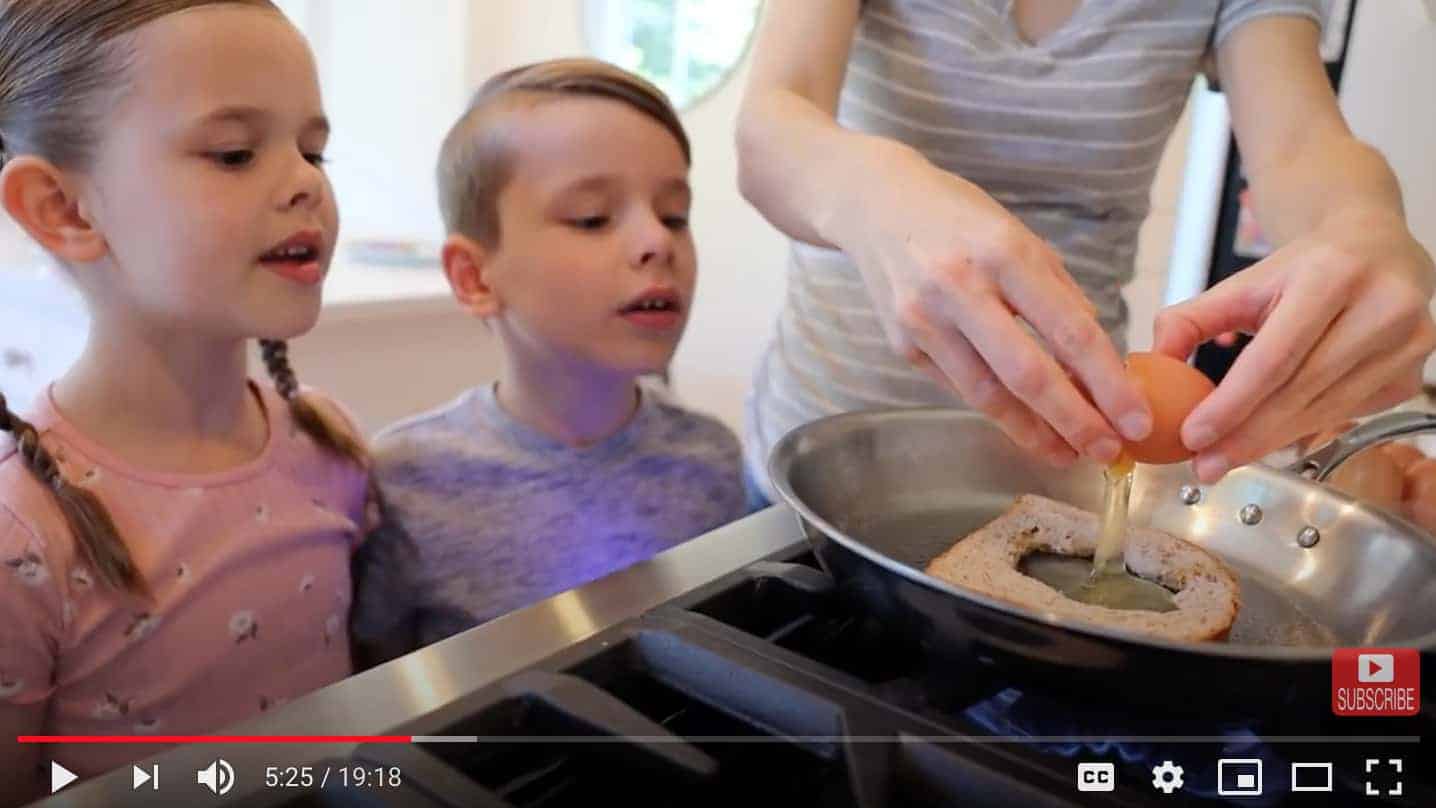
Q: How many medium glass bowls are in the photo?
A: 0